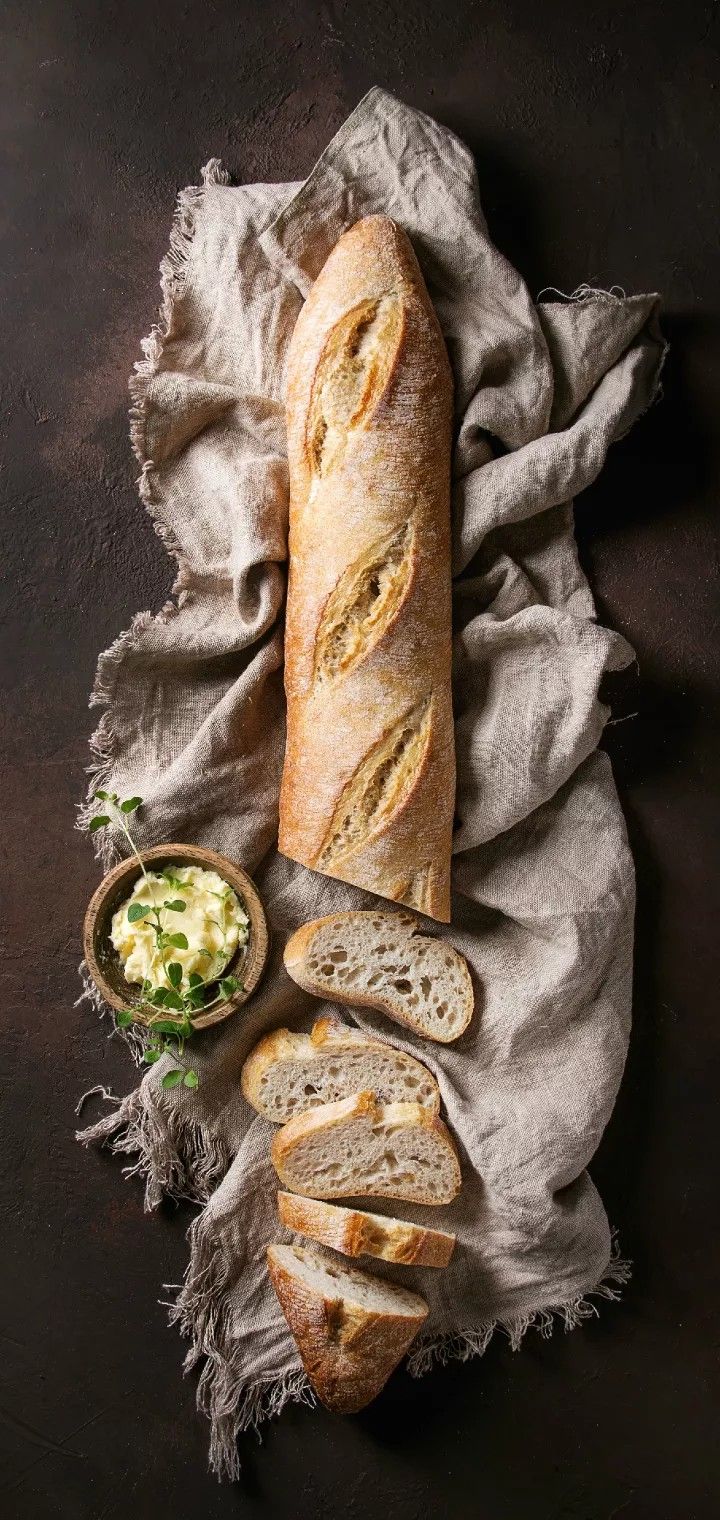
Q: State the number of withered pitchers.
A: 0